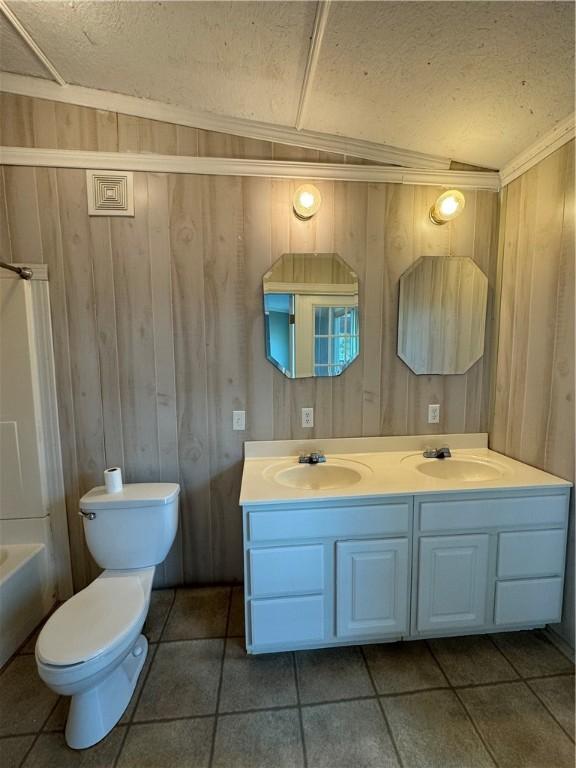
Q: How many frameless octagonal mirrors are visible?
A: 2